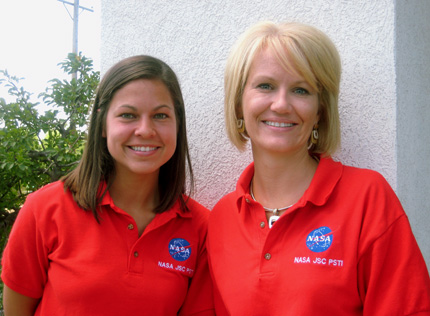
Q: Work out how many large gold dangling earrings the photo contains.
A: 2